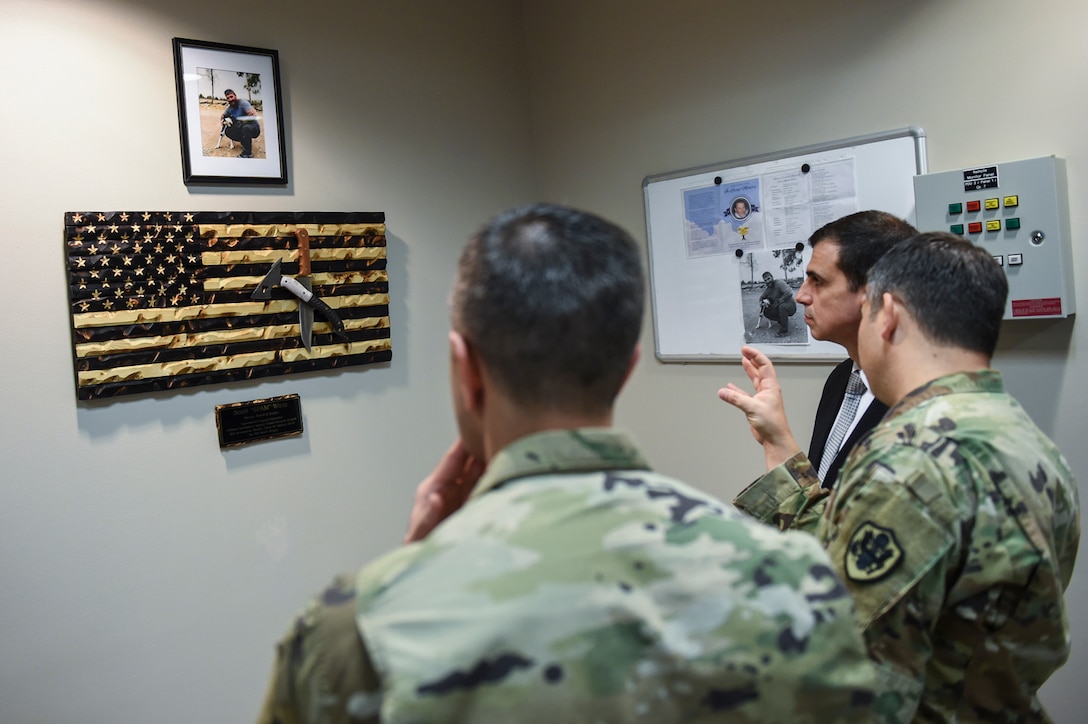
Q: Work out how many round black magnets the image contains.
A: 4